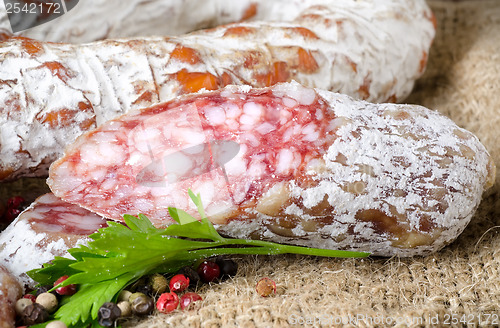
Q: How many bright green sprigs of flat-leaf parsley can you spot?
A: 1